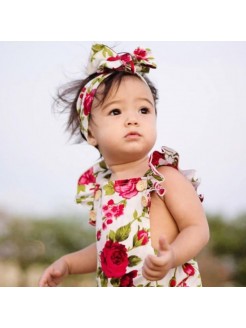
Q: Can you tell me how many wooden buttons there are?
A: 4